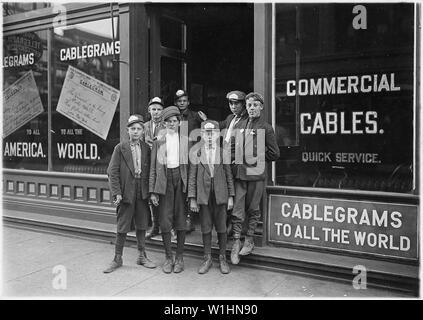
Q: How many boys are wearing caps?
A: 7